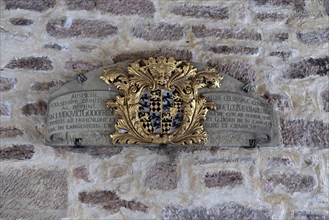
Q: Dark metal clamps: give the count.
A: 4